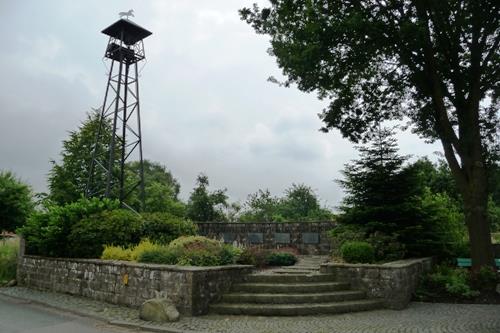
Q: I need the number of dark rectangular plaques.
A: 4